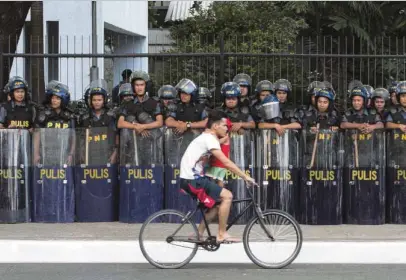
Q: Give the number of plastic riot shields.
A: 10